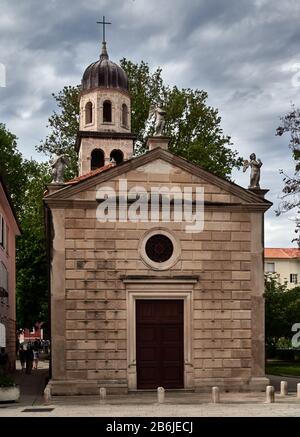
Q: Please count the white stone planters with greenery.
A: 1